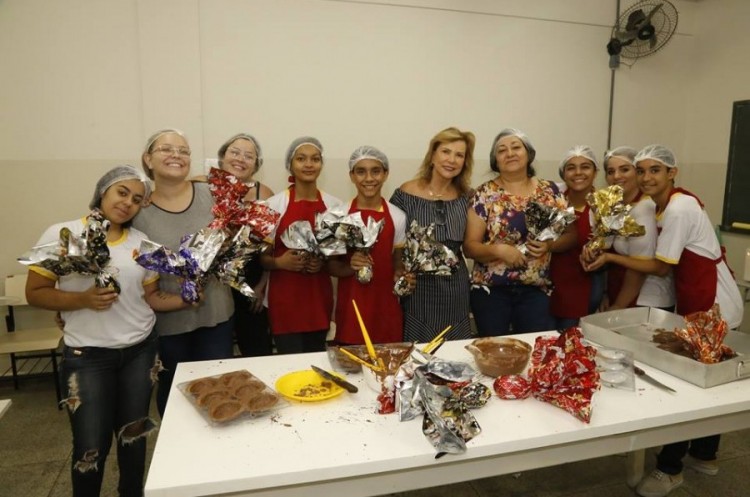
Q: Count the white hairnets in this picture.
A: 9